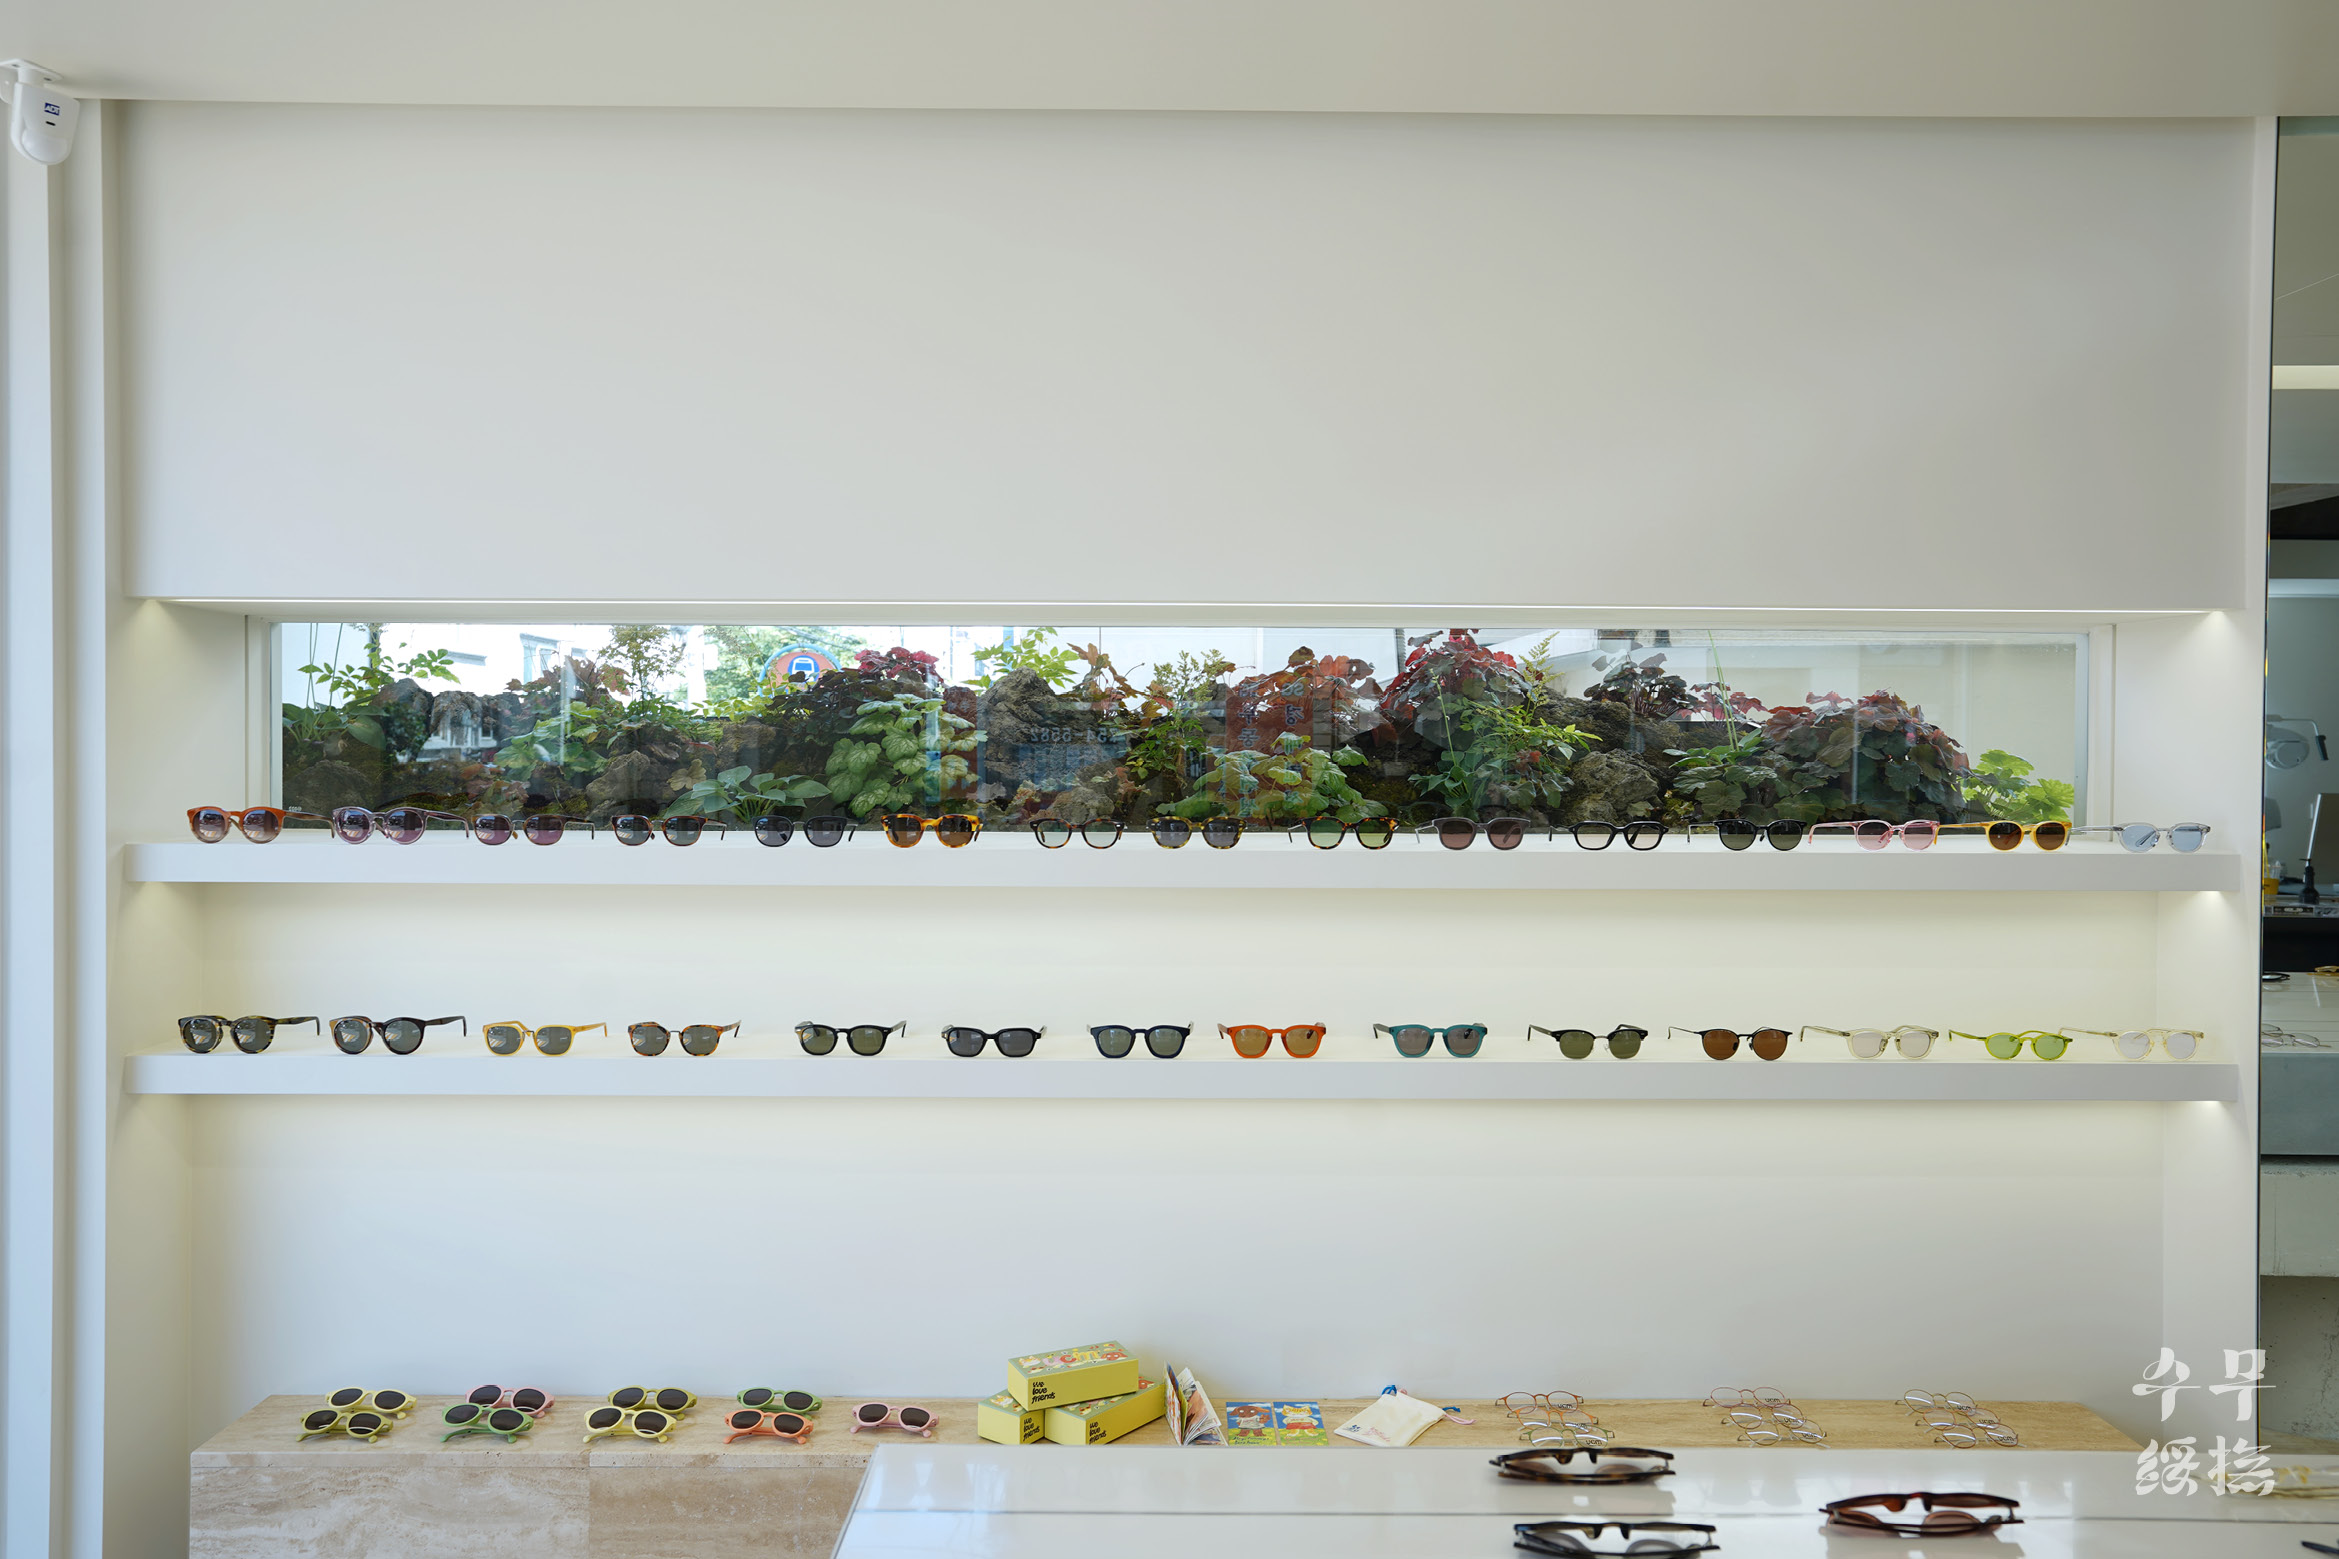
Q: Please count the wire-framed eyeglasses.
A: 9